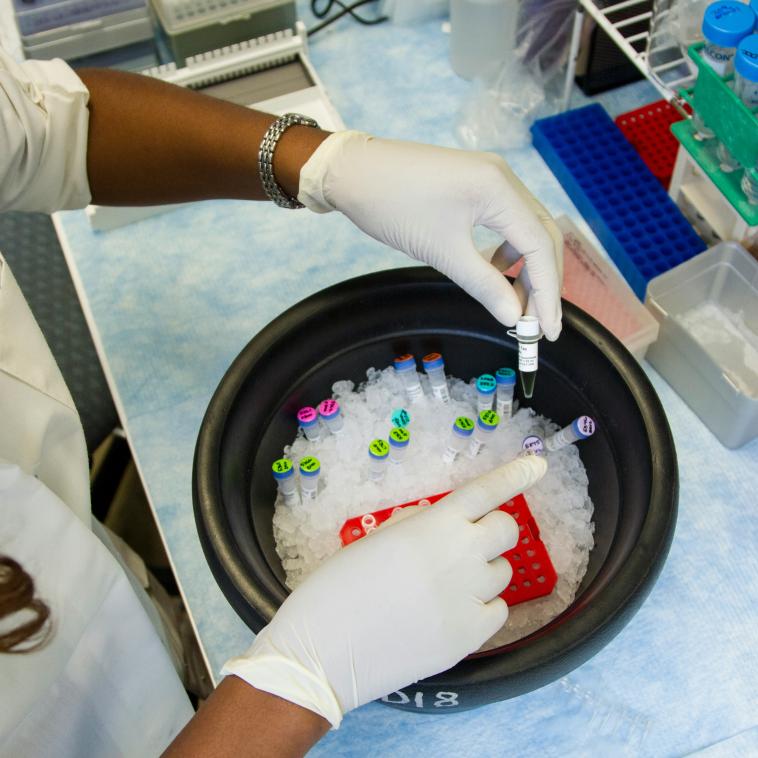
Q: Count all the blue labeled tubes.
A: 3